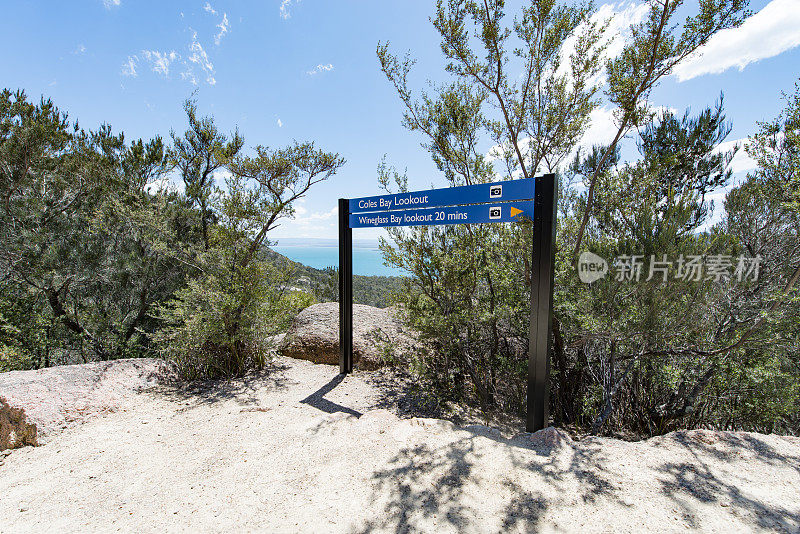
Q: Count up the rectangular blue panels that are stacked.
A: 2